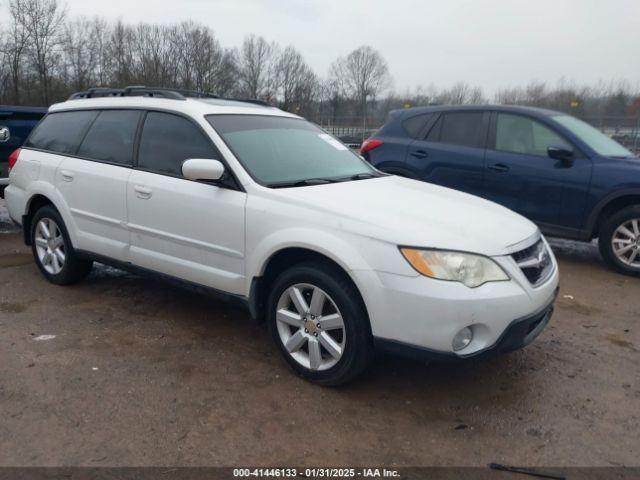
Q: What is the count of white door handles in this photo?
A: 2